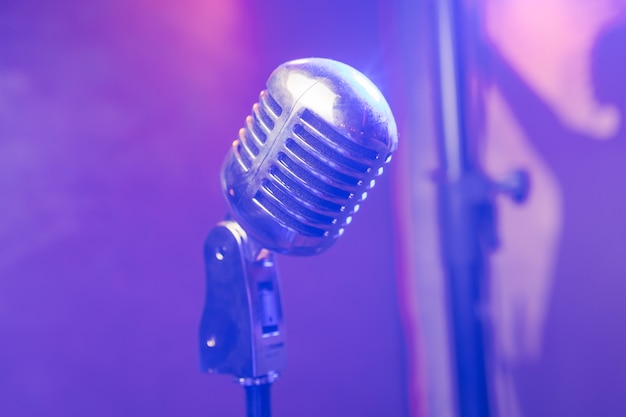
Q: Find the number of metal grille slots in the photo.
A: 12